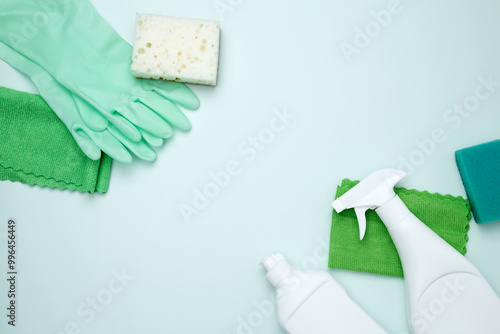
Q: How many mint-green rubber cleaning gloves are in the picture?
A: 2